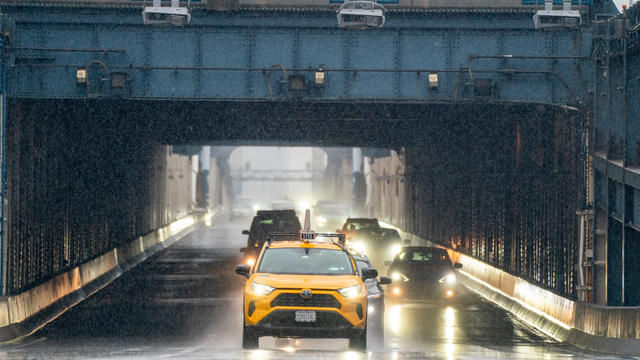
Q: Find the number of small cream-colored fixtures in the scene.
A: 3